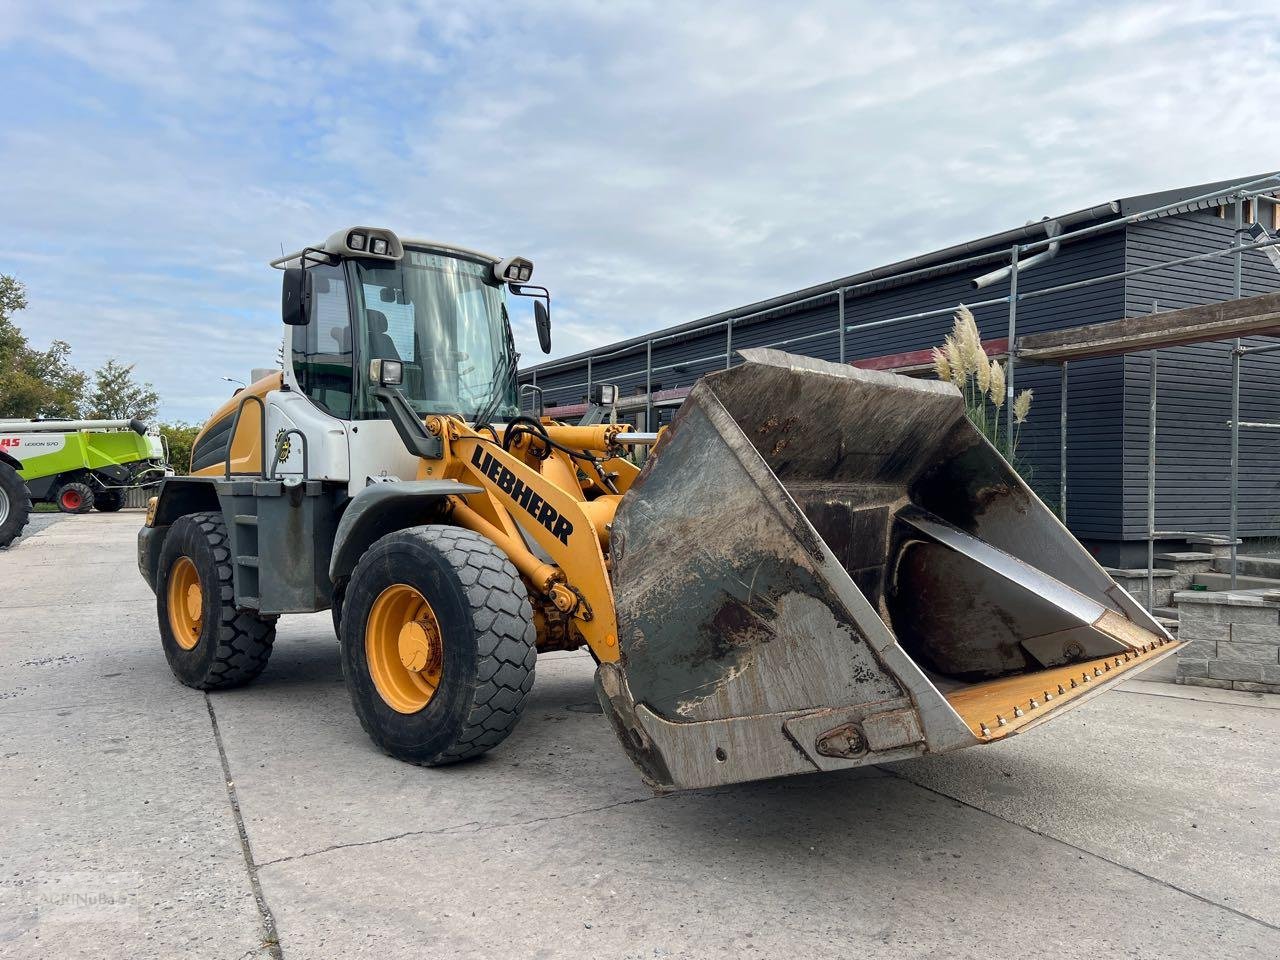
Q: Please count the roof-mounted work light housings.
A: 2